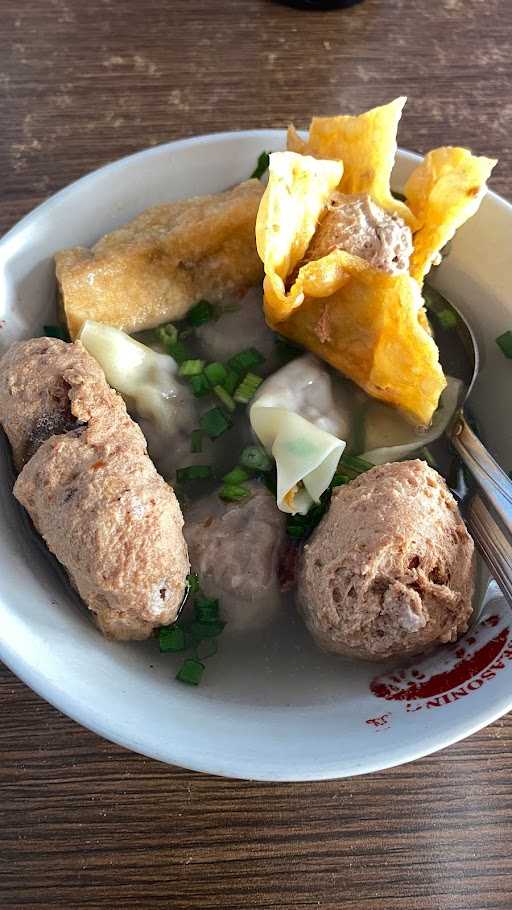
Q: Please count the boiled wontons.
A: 3